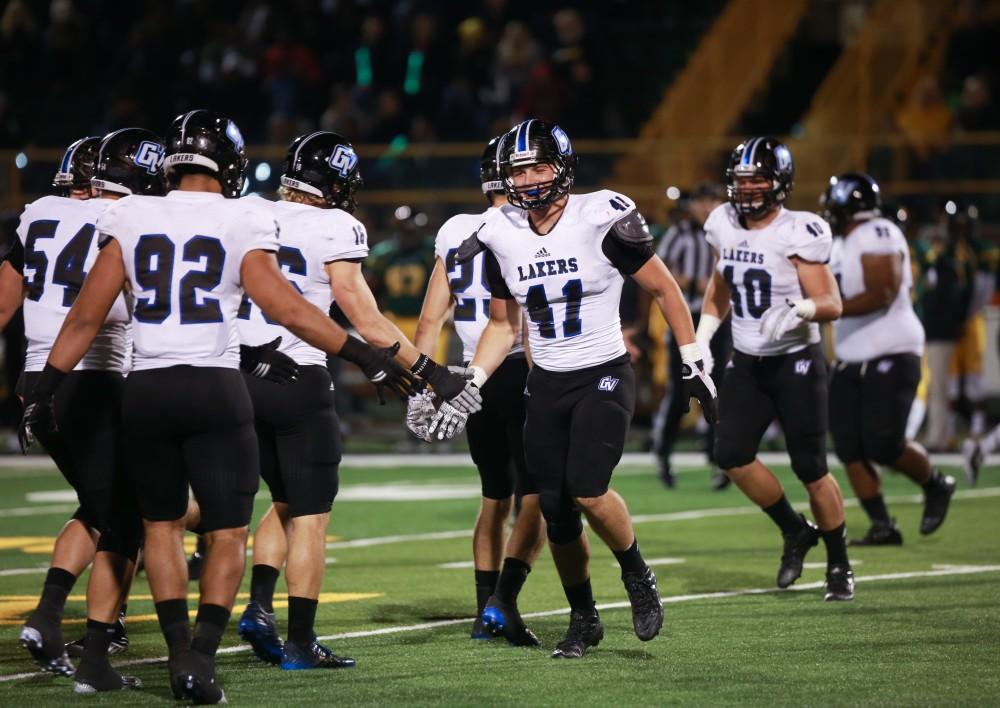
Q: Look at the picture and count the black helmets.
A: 8